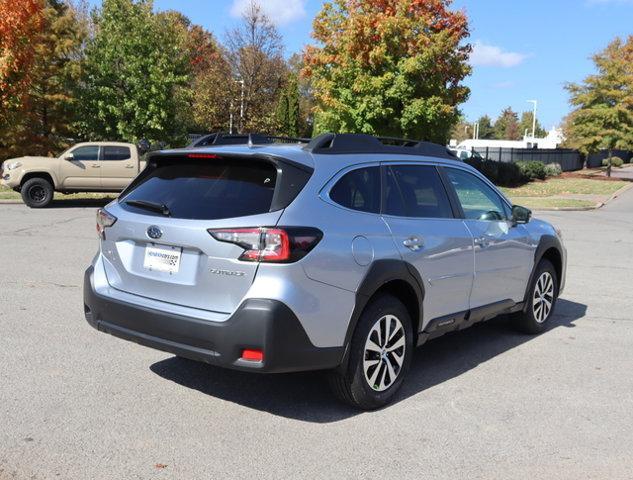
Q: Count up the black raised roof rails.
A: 2